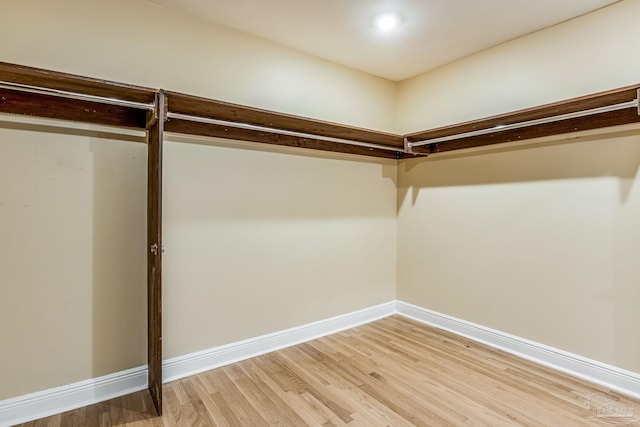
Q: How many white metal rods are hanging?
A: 3